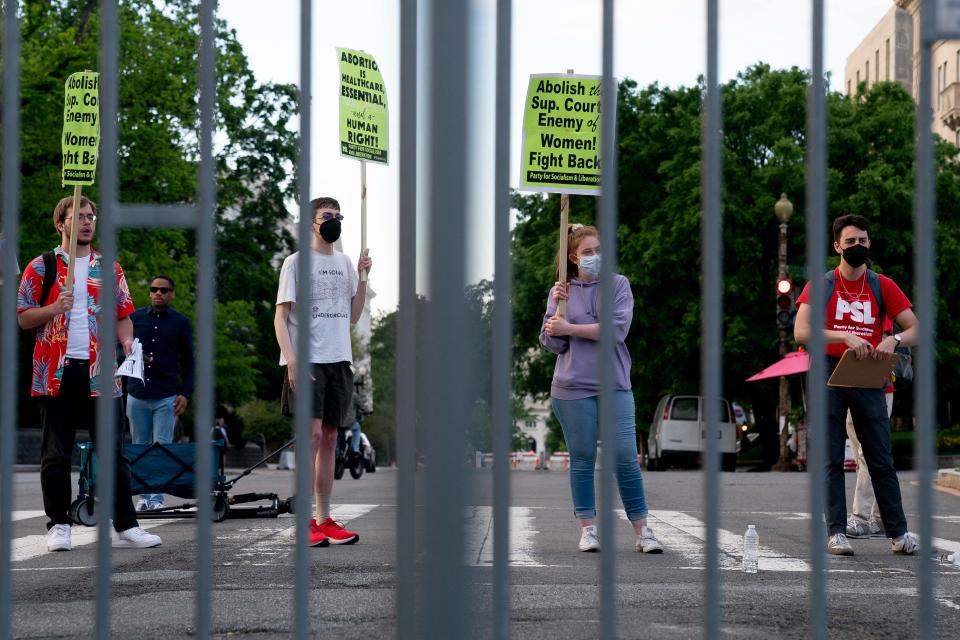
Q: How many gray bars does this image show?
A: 11